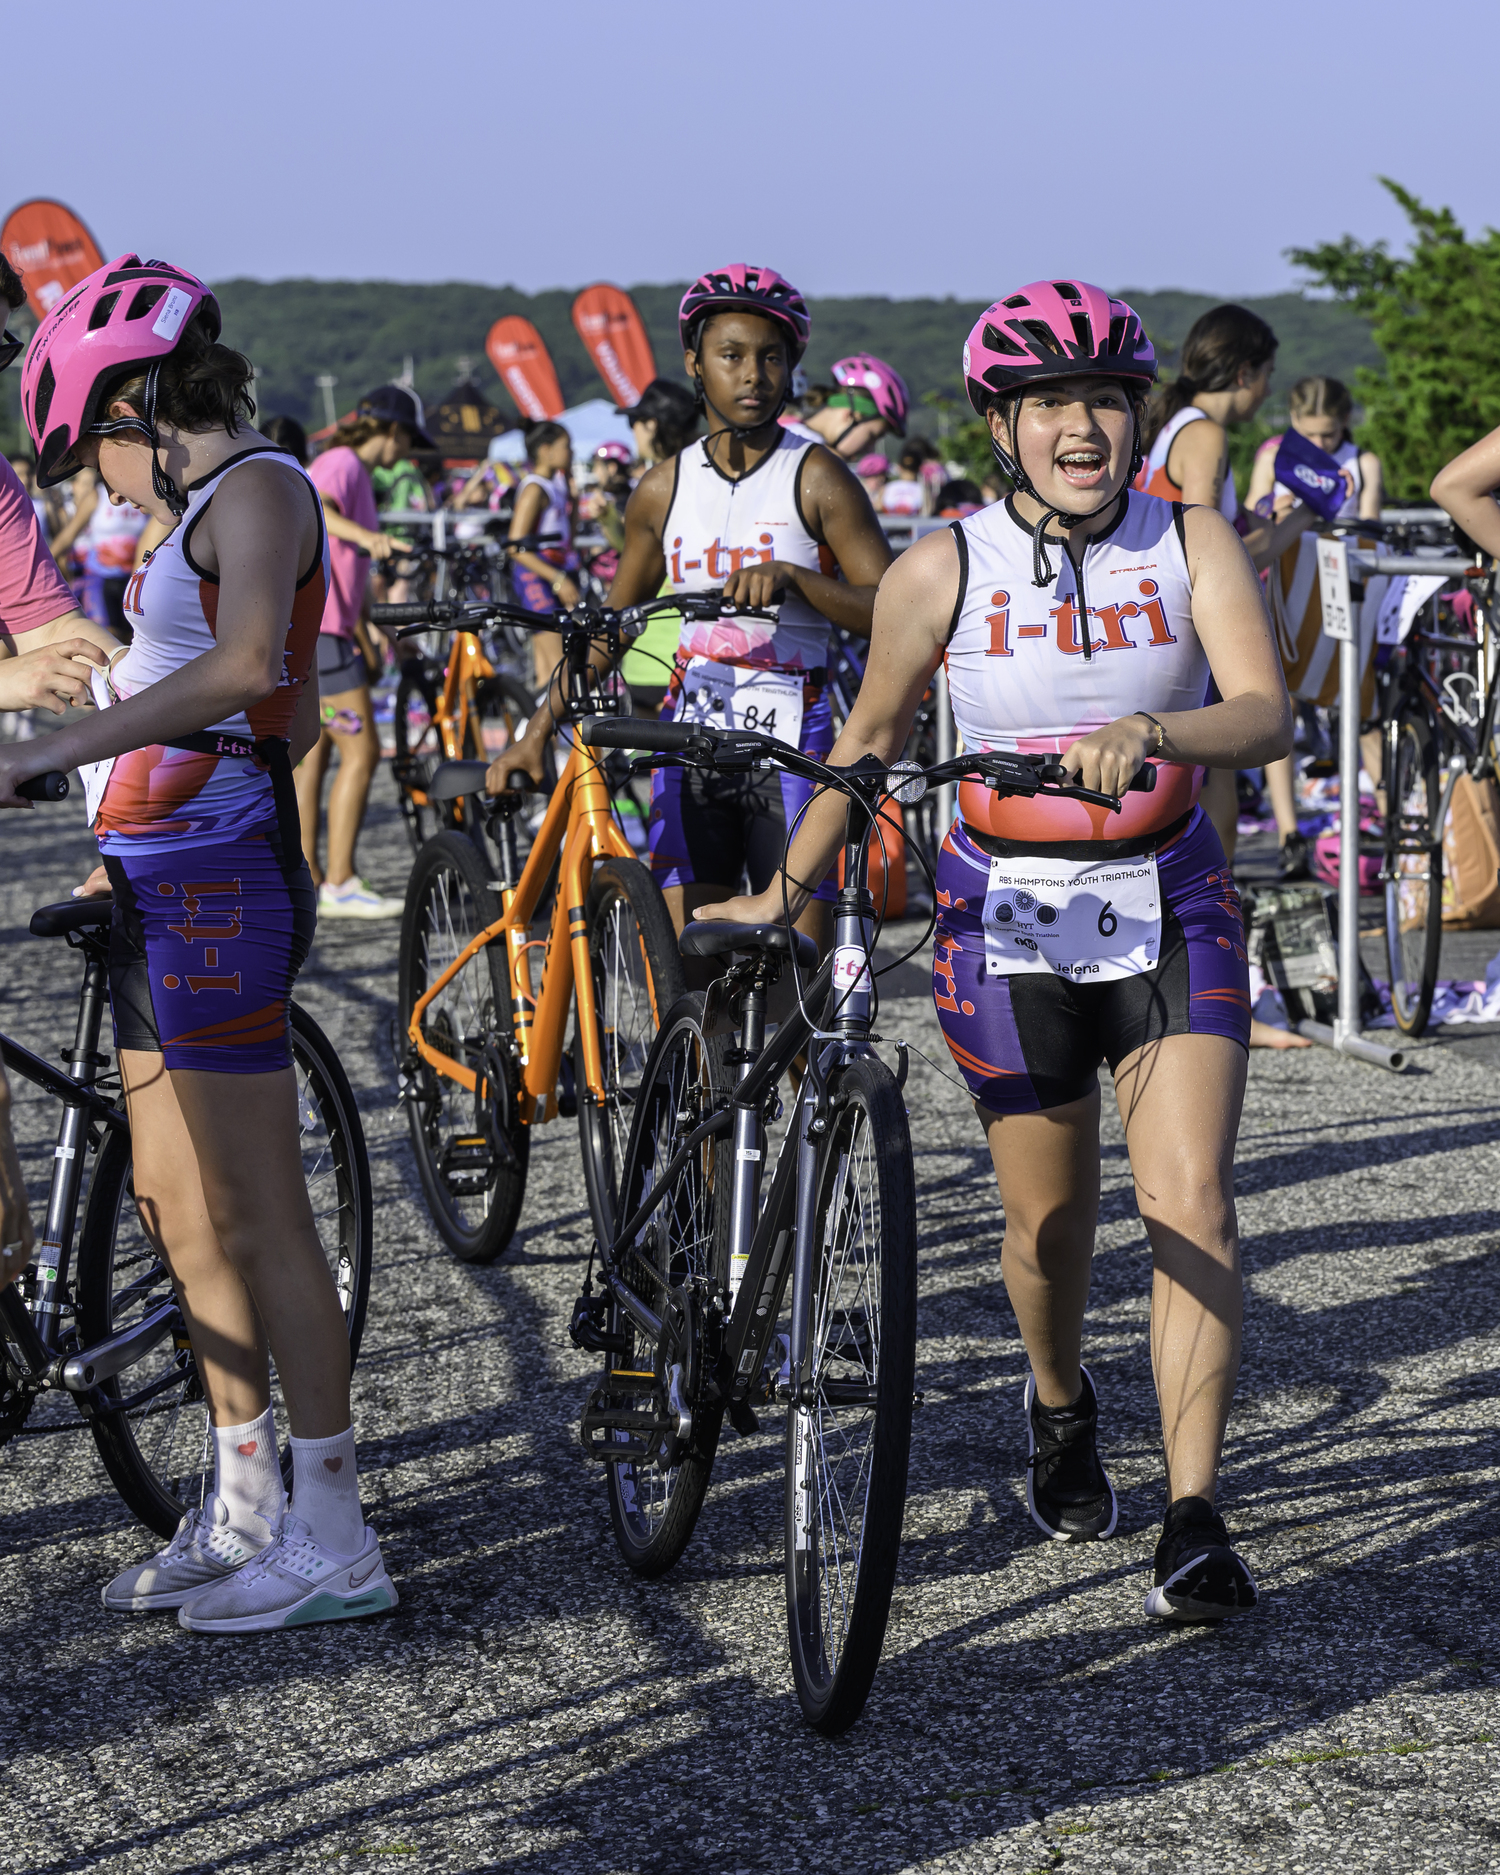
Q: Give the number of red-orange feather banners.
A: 3